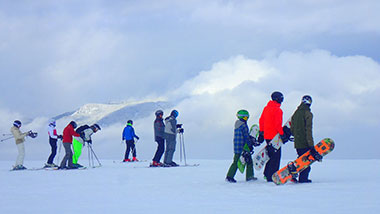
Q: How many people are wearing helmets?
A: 10